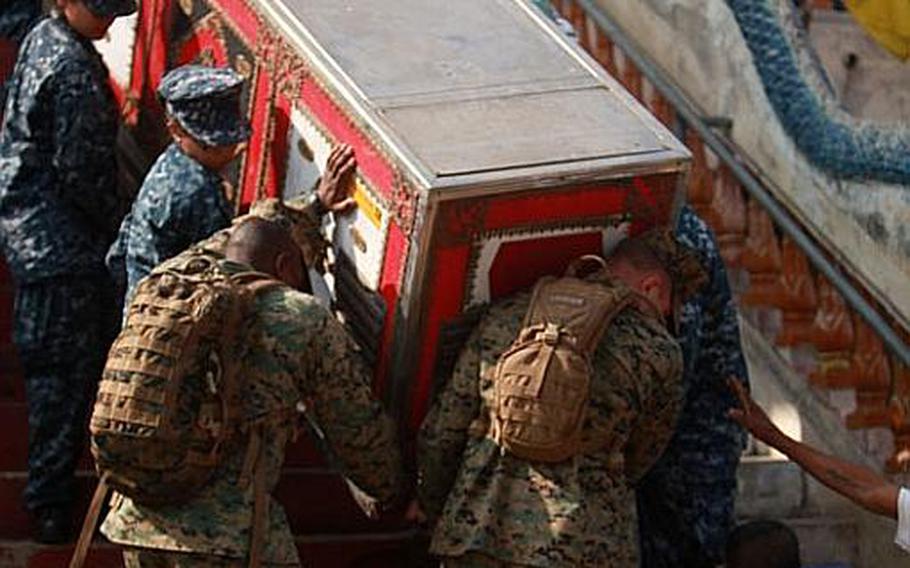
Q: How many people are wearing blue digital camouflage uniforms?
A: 3